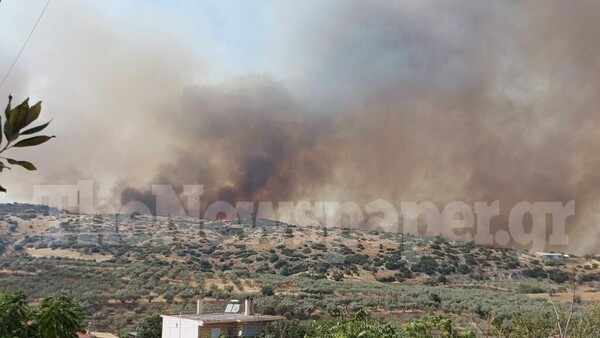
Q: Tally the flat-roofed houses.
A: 1